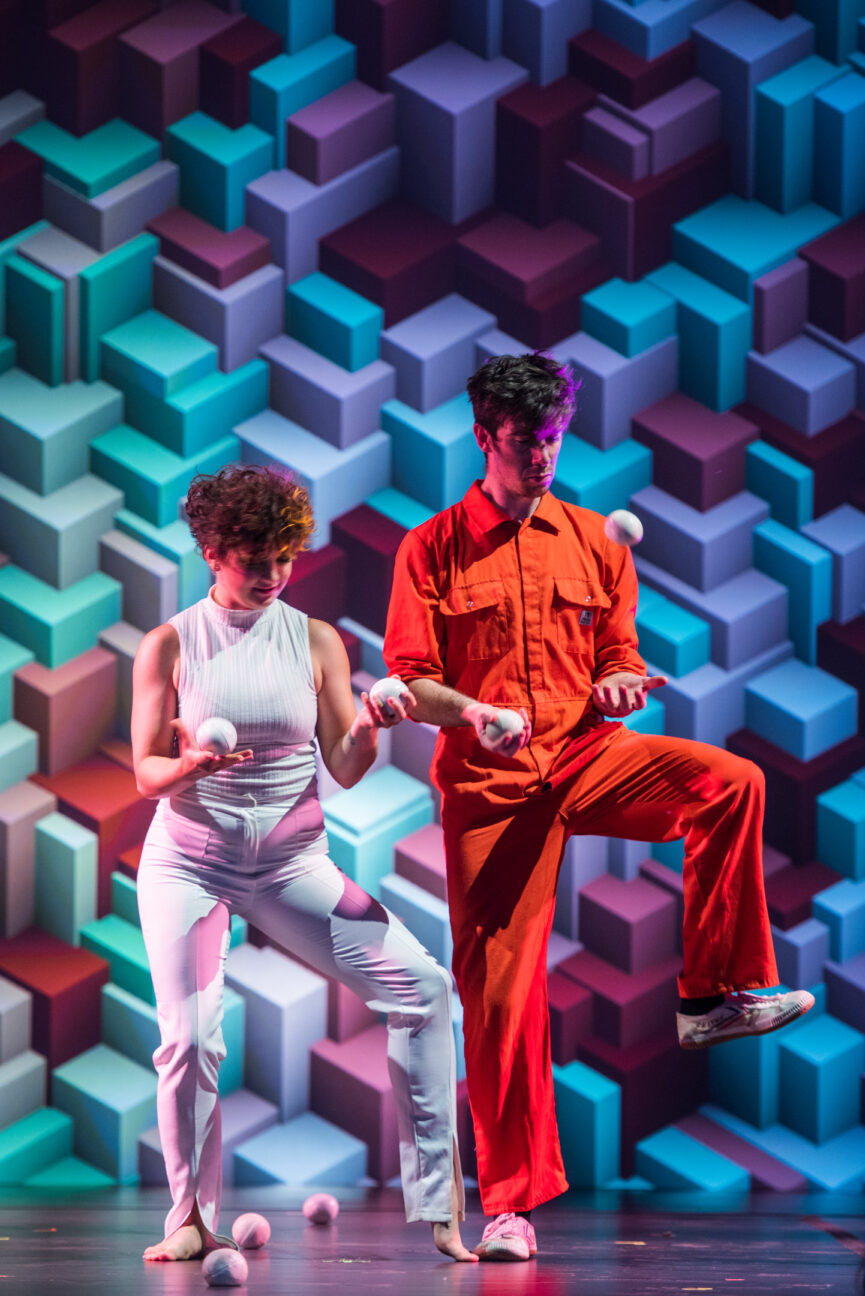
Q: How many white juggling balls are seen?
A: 7